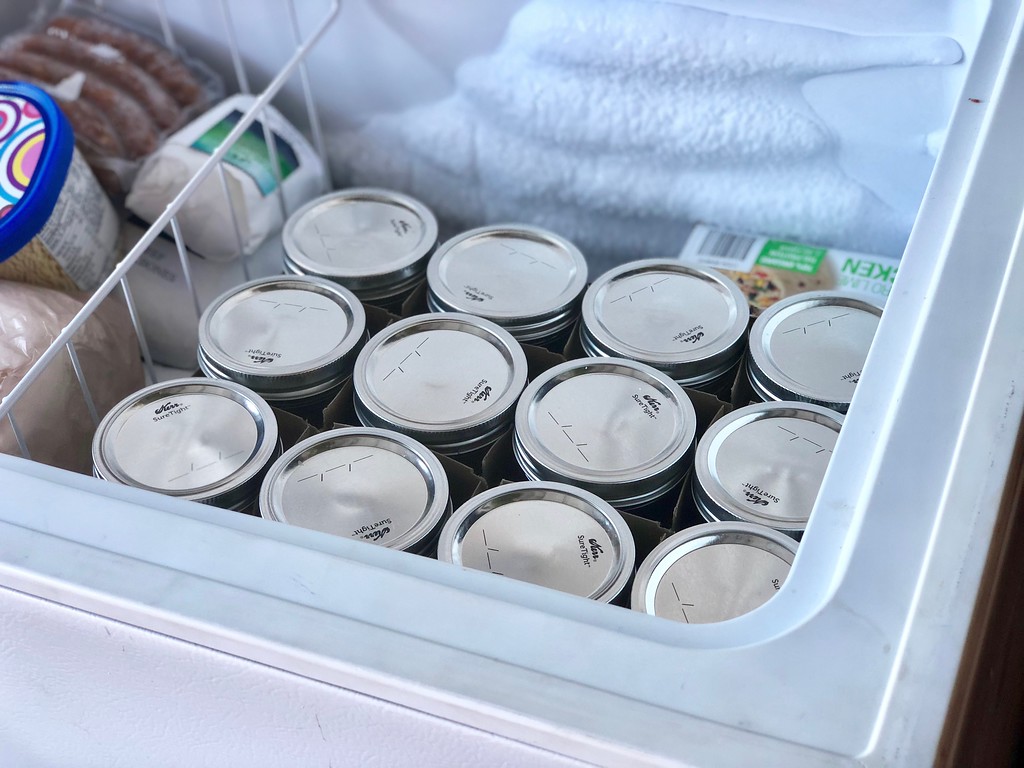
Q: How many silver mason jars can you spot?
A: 12